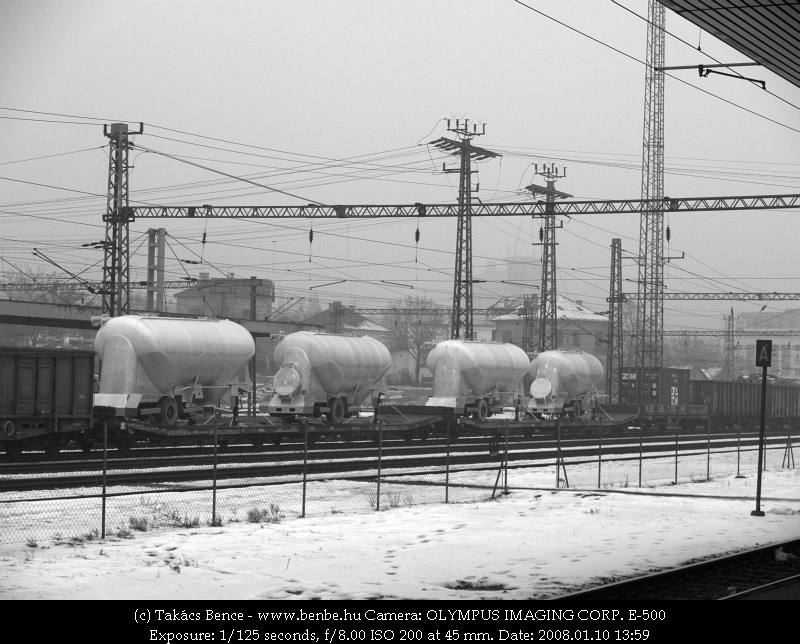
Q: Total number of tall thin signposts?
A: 1